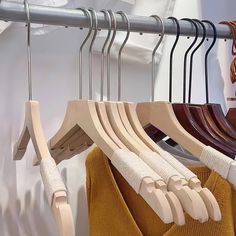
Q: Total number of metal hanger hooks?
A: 11